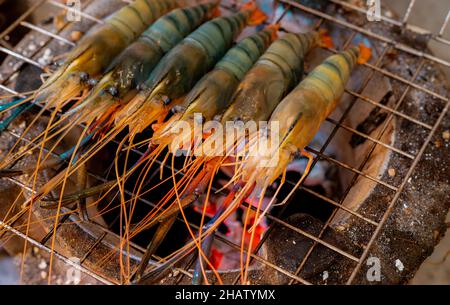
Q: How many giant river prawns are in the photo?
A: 6